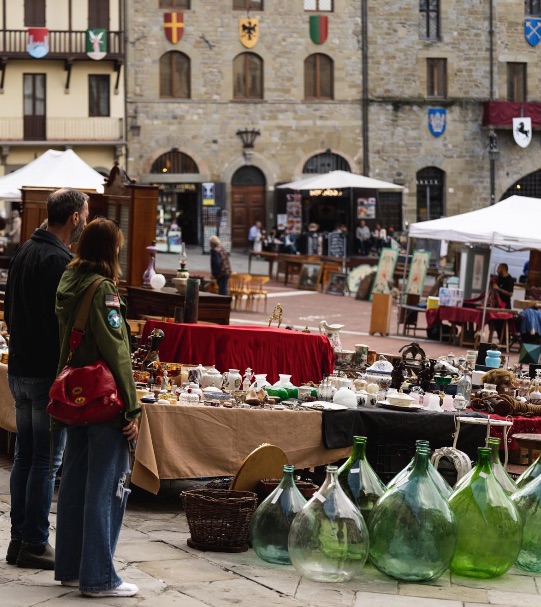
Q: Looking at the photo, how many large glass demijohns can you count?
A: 9